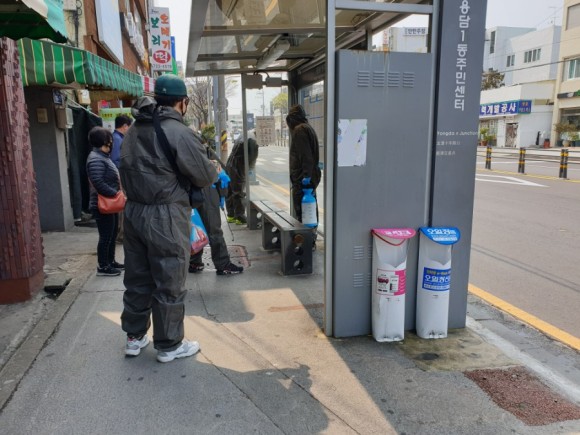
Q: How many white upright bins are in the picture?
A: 2